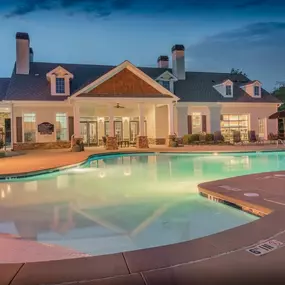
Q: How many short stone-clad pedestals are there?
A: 4